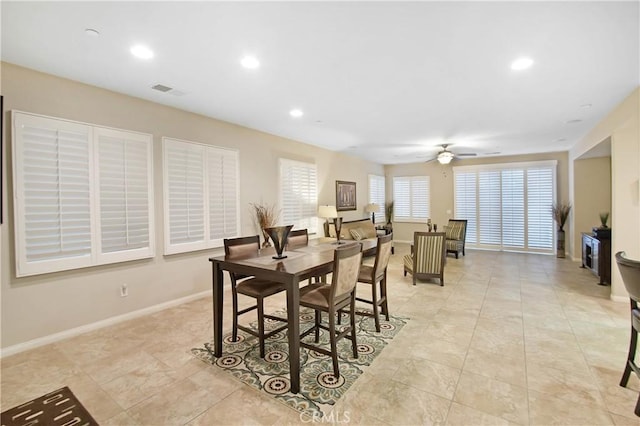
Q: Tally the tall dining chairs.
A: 4